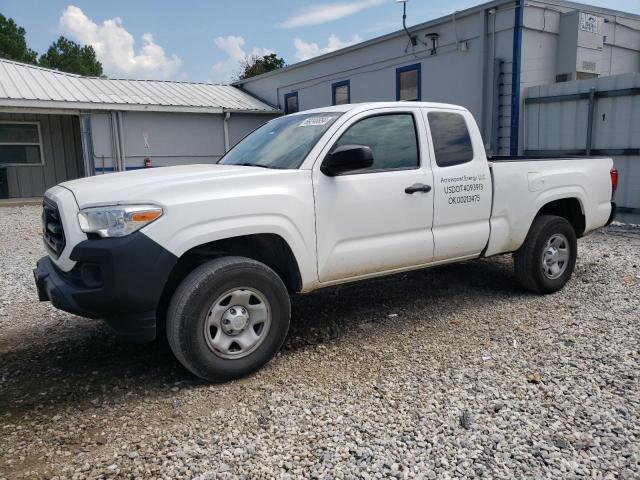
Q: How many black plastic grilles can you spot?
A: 1